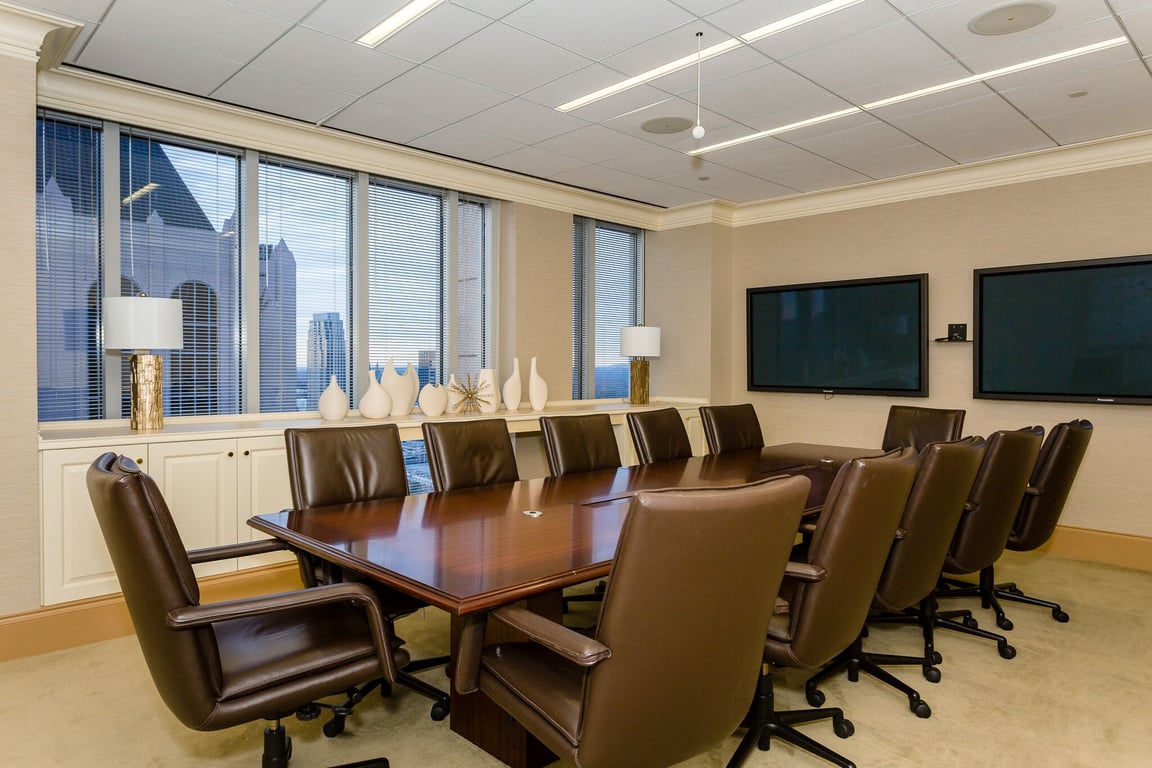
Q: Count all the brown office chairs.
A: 12